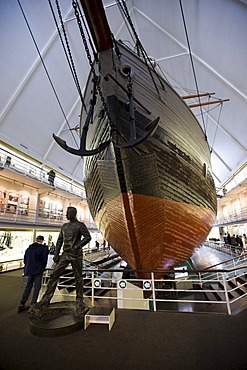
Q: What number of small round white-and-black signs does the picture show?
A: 3